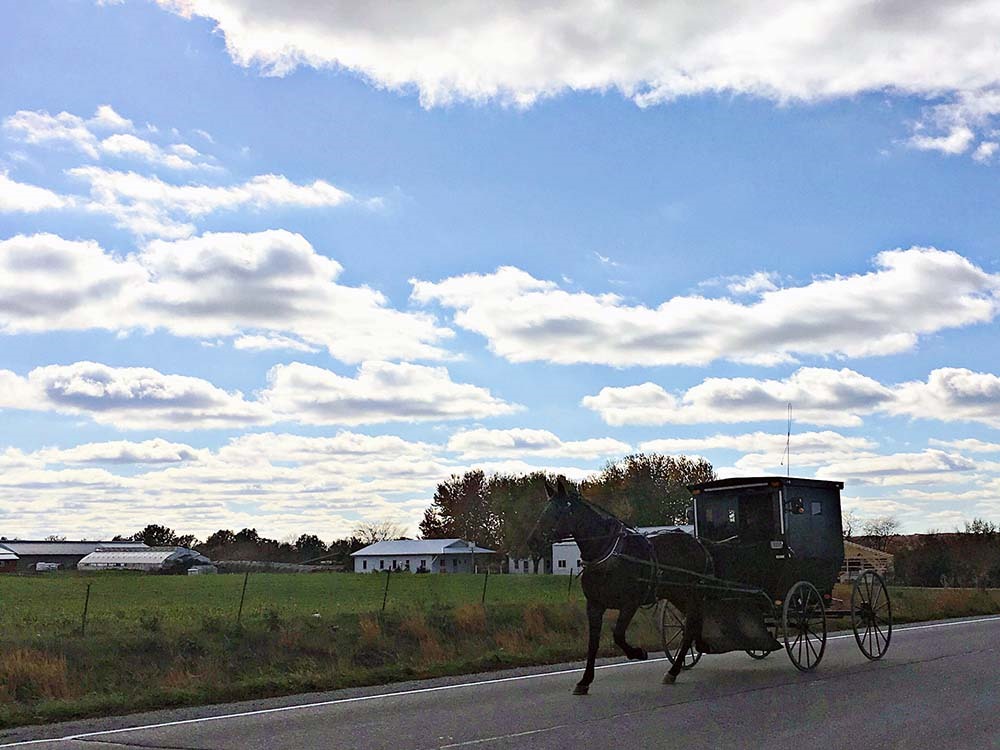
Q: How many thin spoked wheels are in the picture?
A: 4